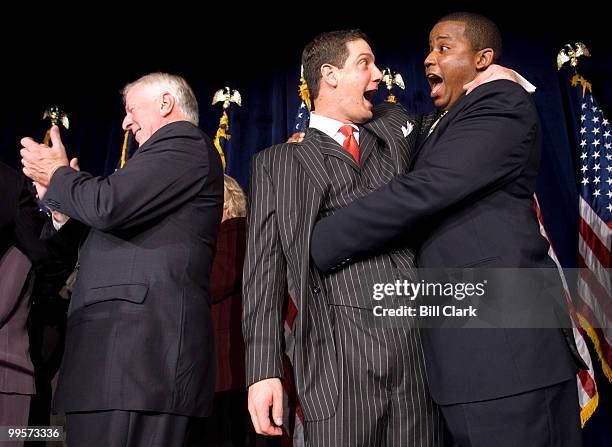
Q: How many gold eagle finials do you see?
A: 4